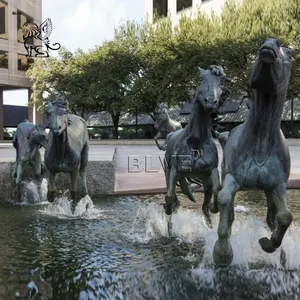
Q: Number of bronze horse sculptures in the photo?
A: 5